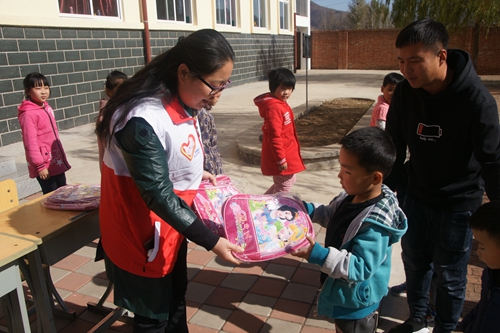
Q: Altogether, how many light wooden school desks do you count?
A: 2